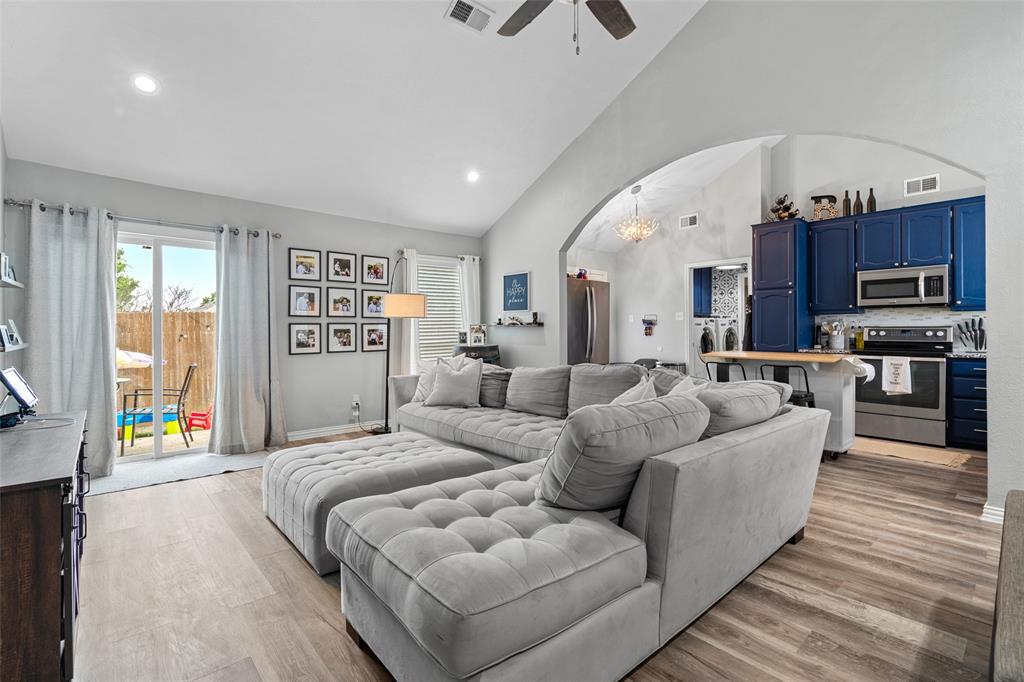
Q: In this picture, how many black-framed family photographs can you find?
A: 9